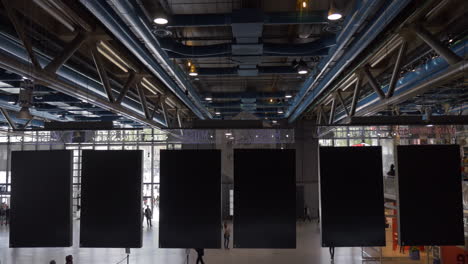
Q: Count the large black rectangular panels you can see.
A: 6